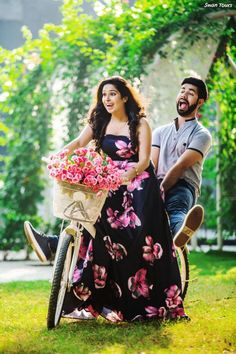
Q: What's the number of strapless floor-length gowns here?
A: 1